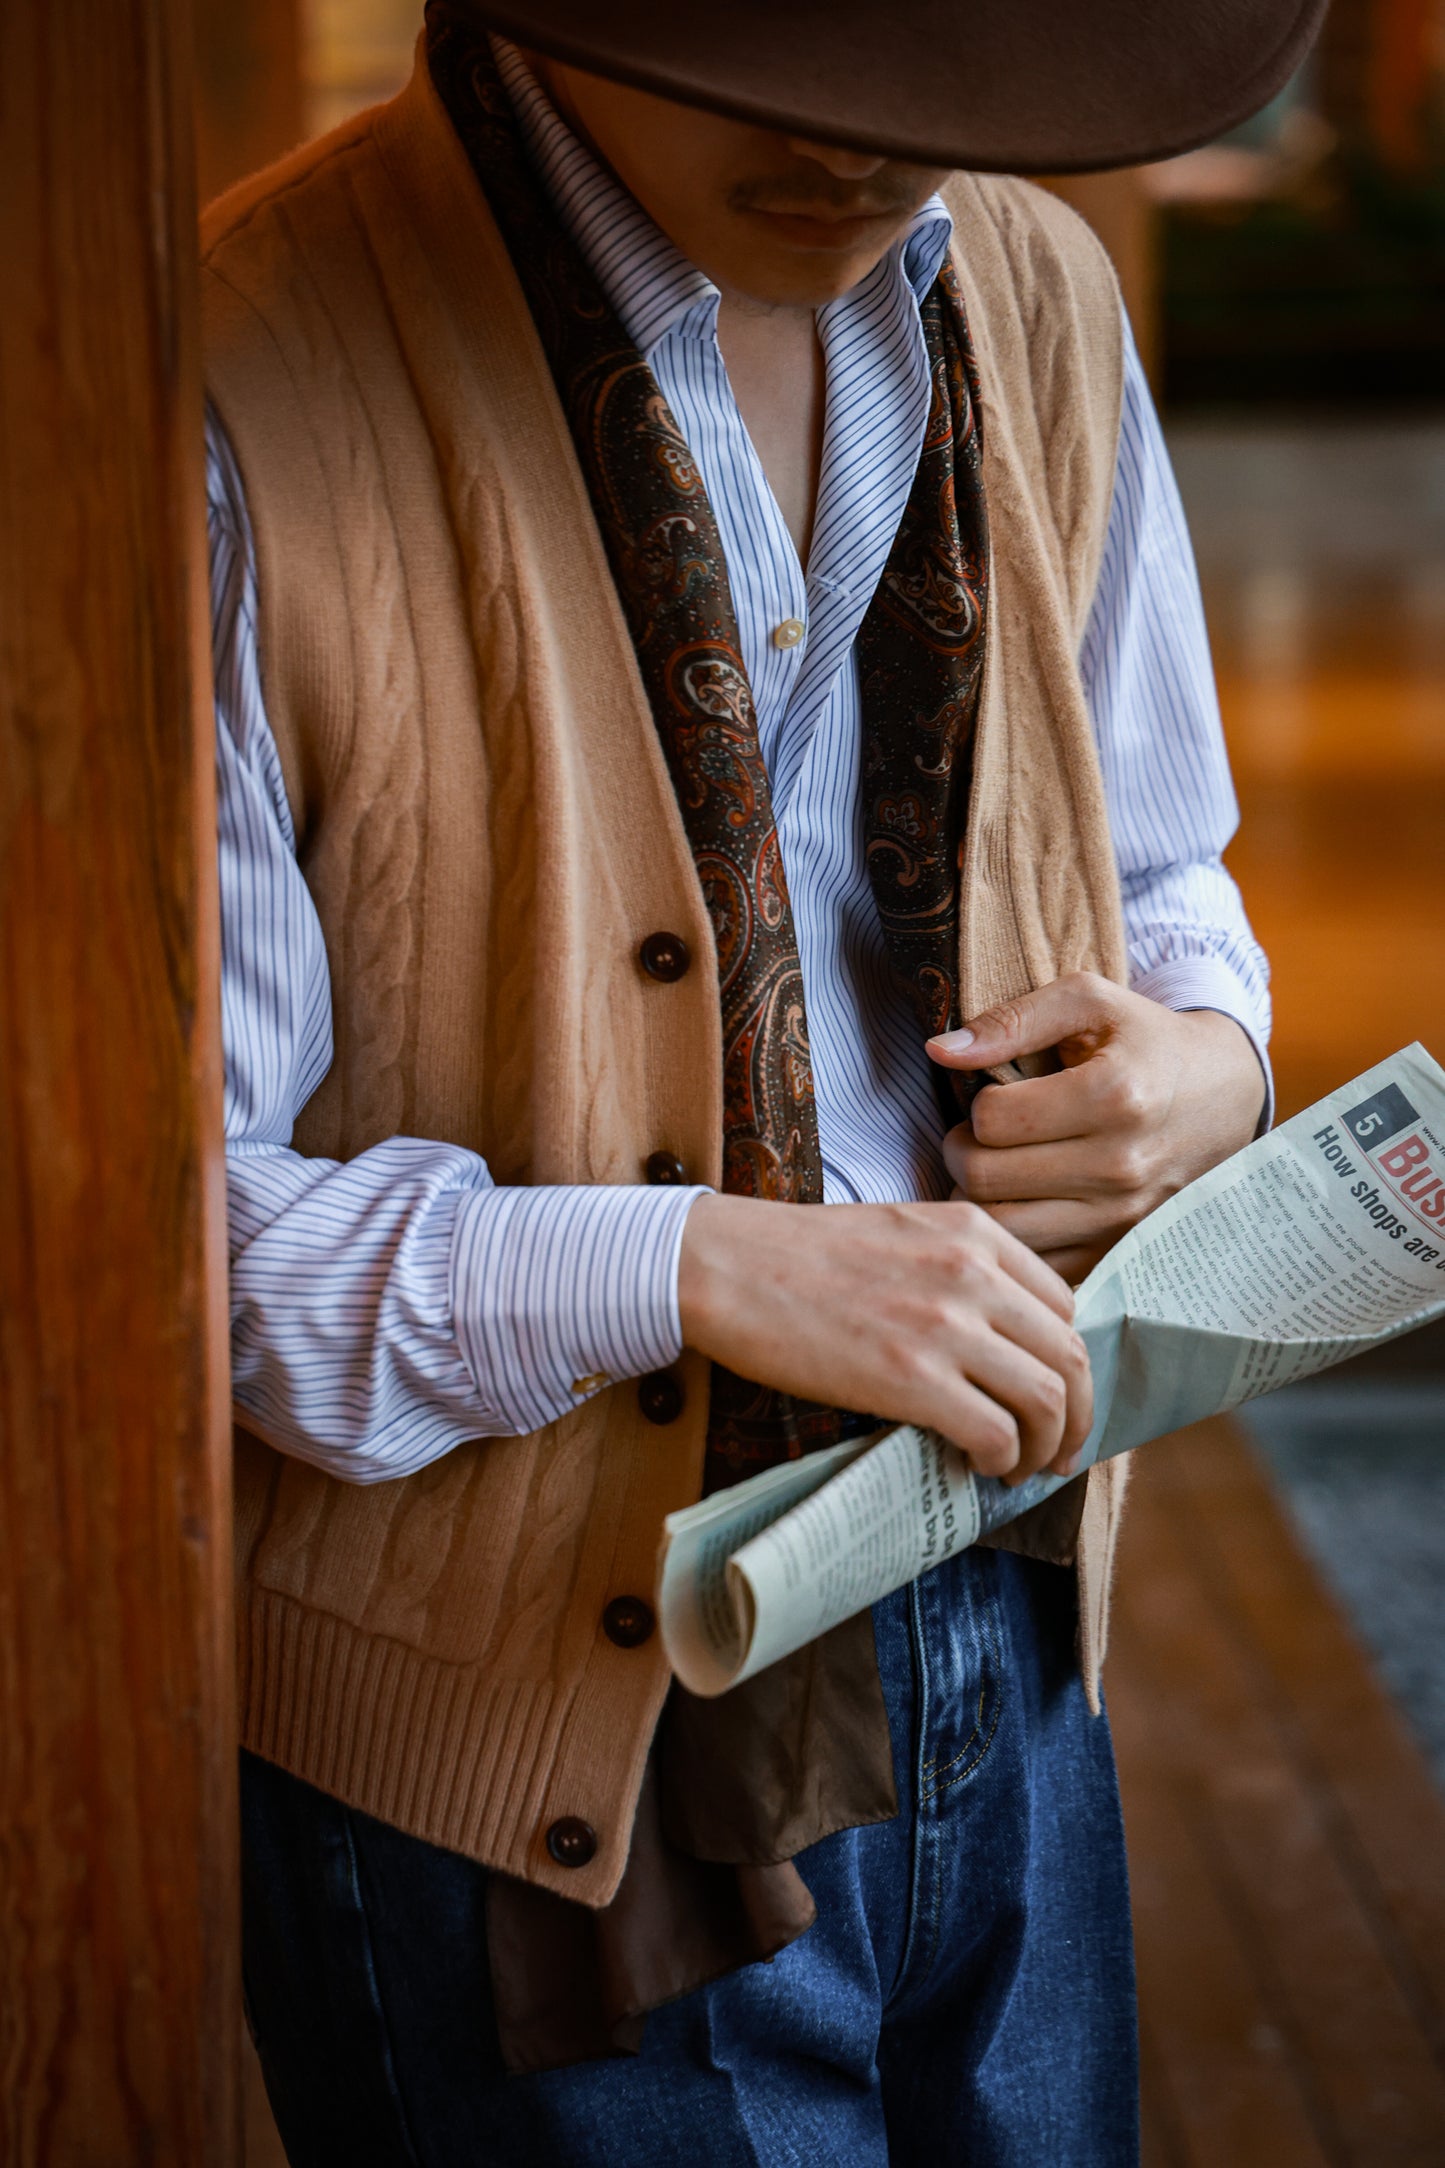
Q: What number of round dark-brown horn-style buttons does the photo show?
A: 5